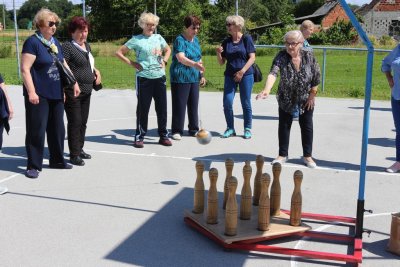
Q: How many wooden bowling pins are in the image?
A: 9